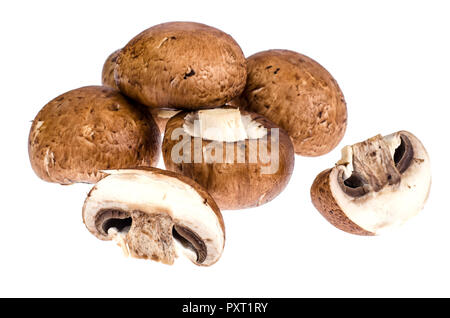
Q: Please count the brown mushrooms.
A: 7